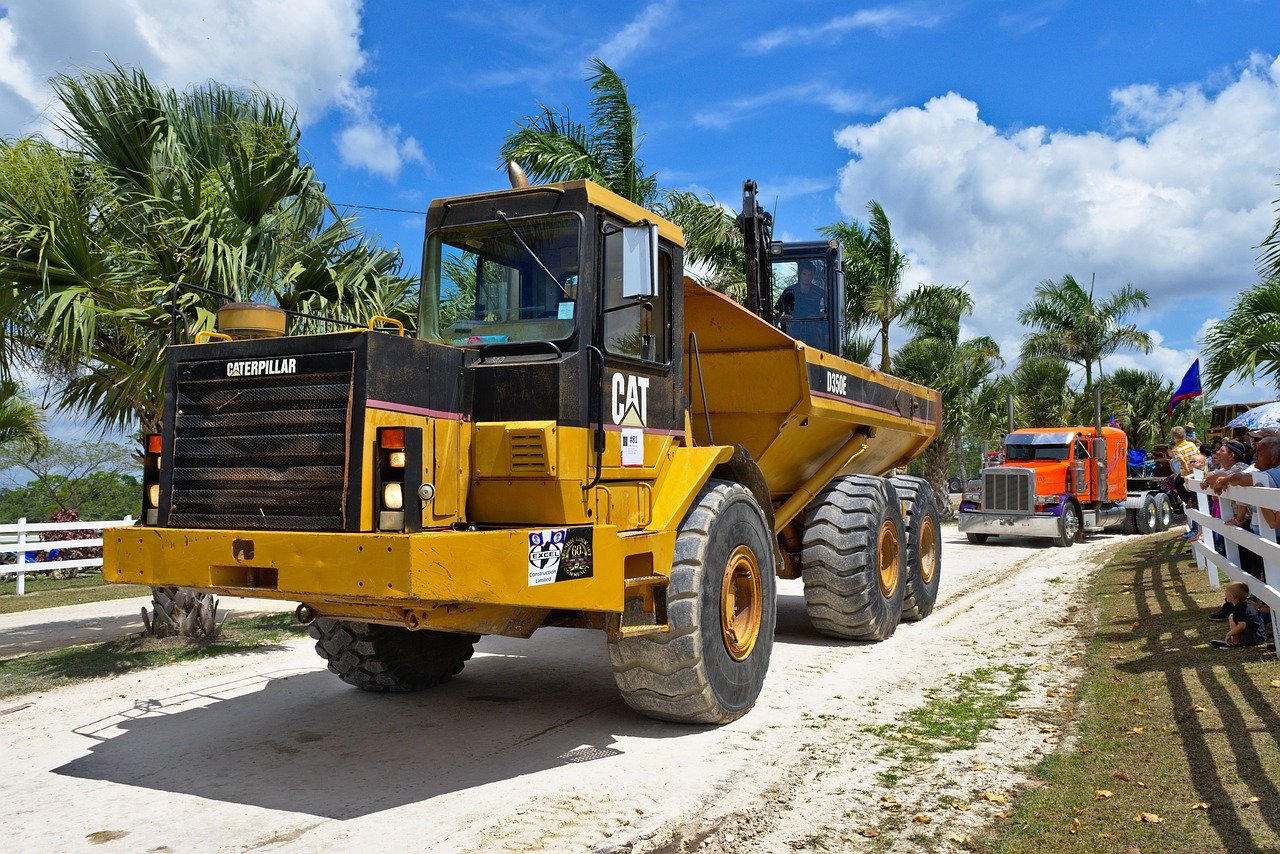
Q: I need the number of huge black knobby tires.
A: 4